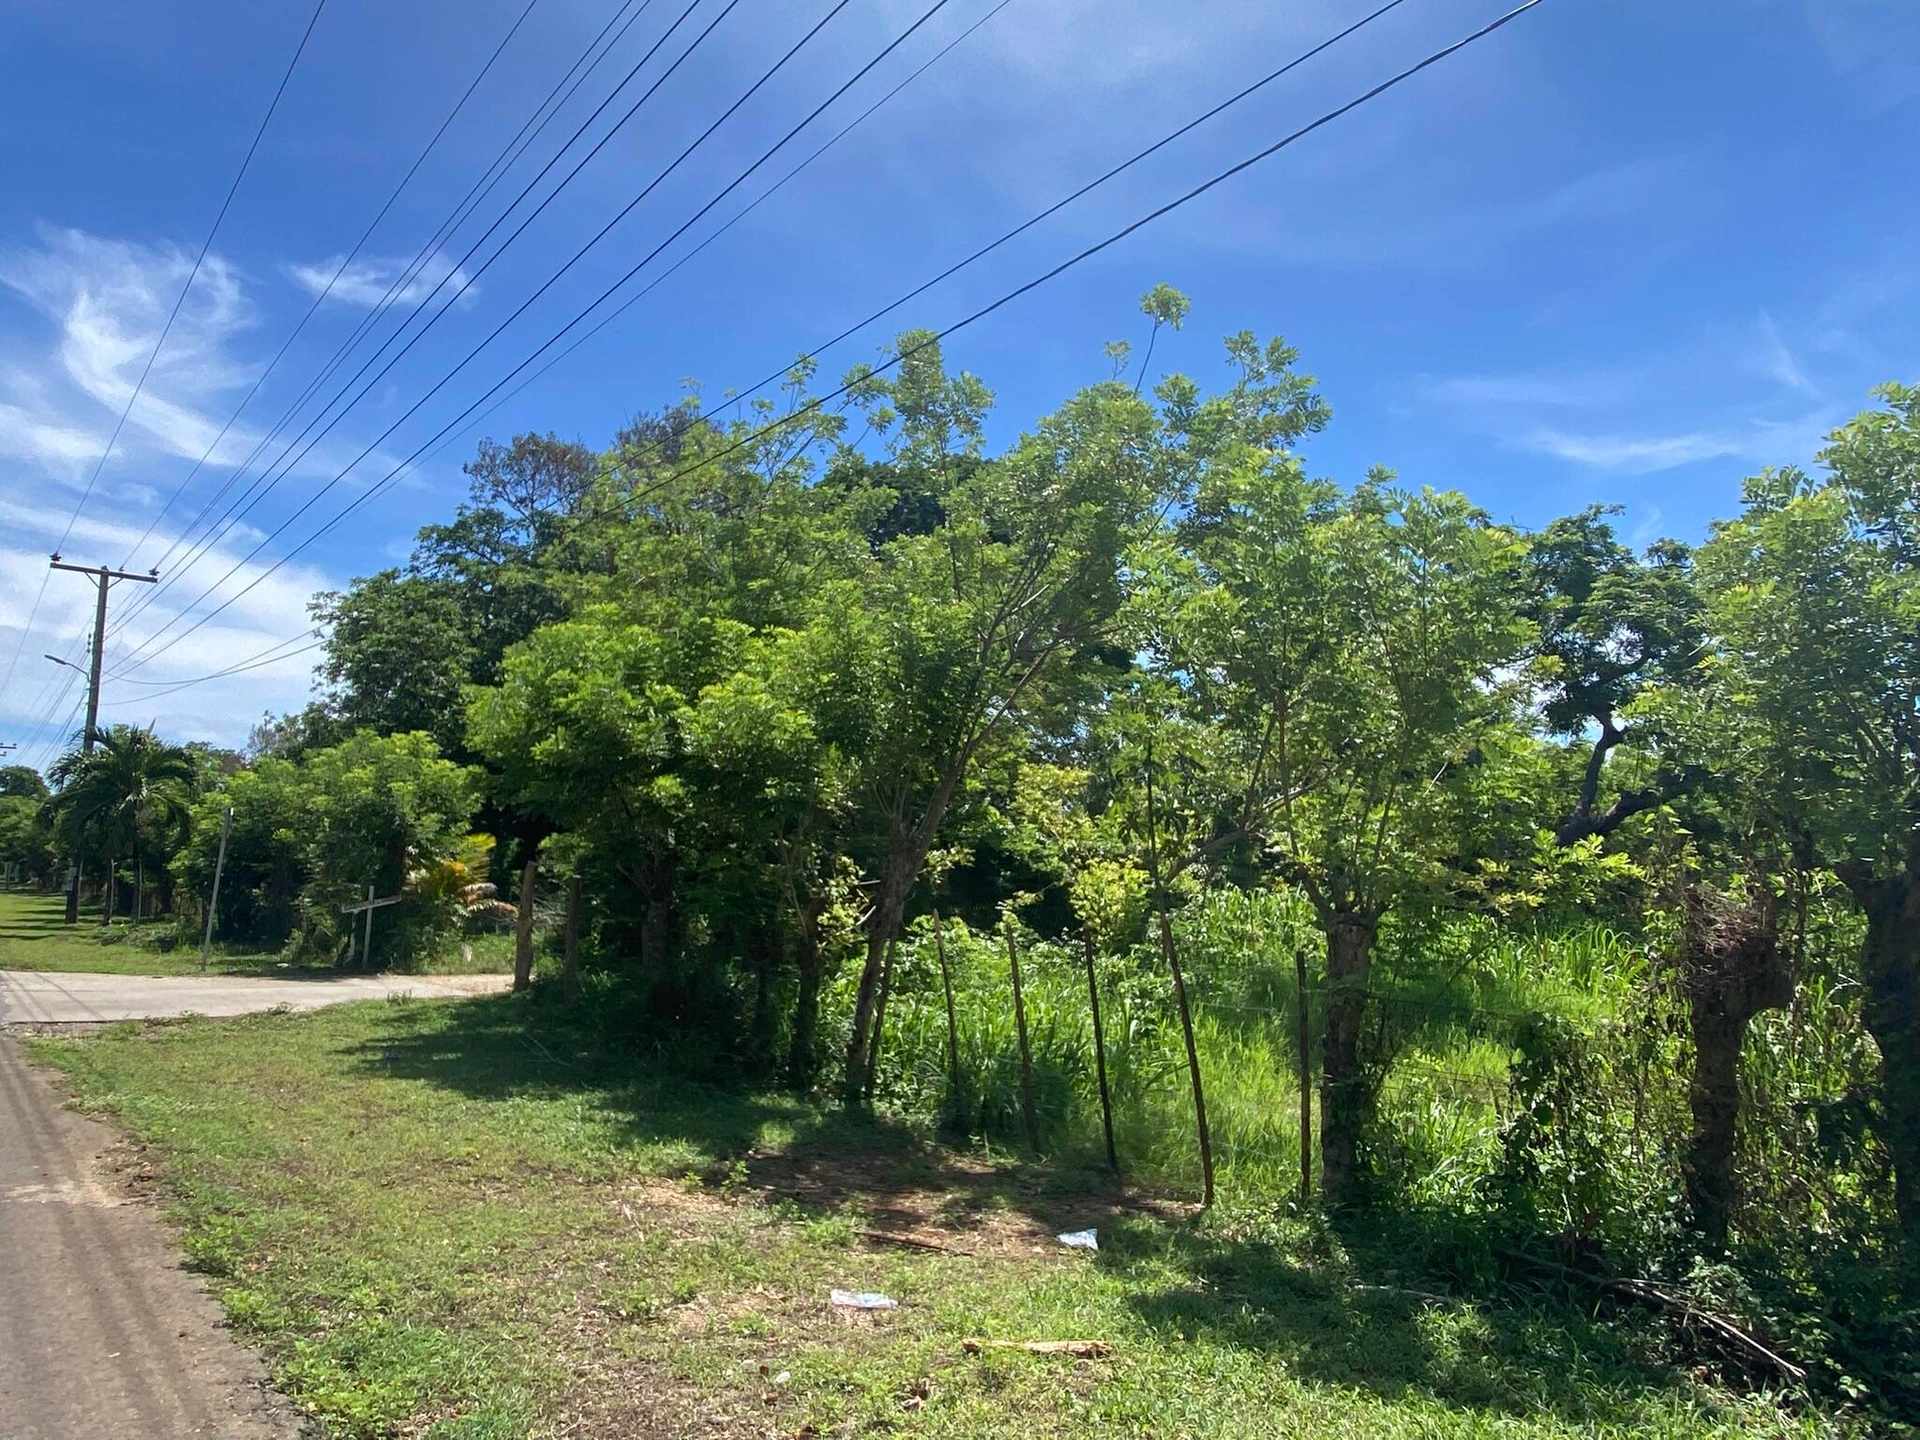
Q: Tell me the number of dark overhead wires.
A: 11